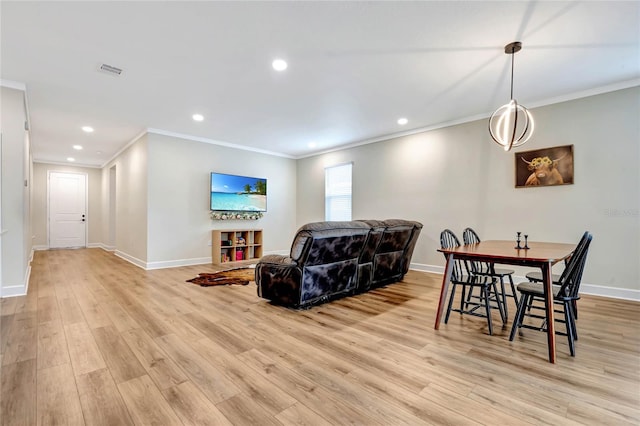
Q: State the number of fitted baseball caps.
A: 0